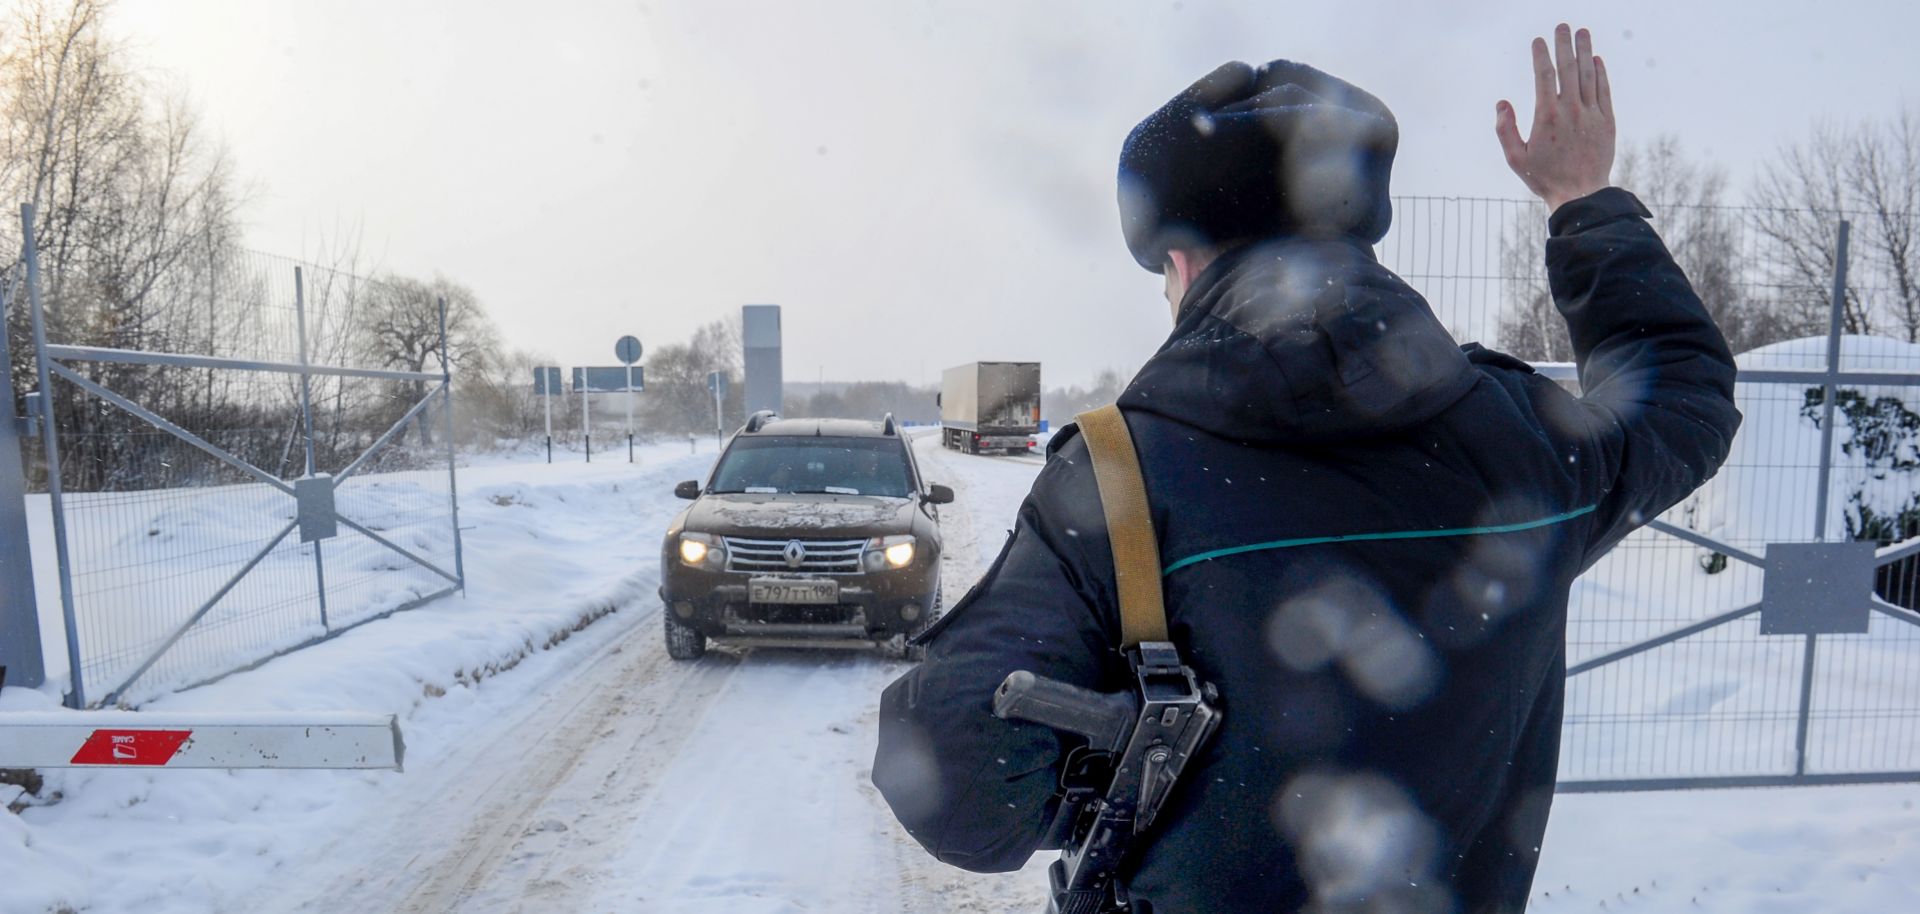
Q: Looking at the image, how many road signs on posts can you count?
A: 4